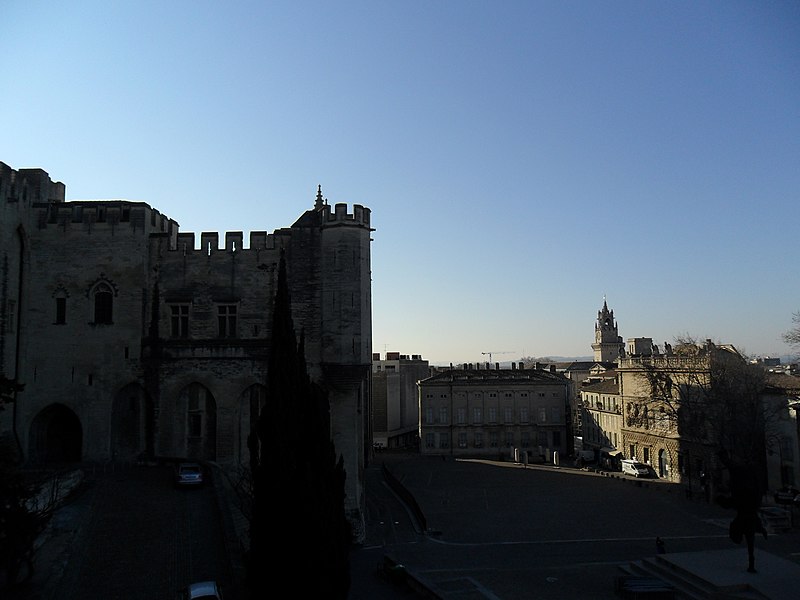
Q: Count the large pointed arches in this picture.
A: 4